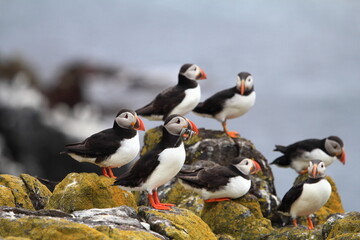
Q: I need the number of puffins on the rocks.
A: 7